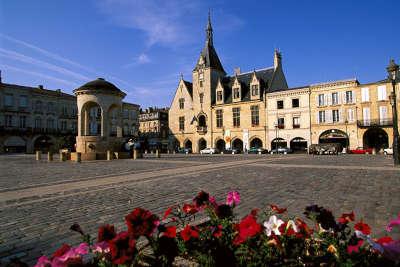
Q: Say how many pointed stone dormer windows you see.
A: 3